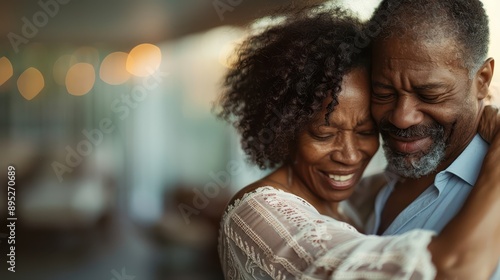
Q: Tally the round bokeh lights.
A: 5